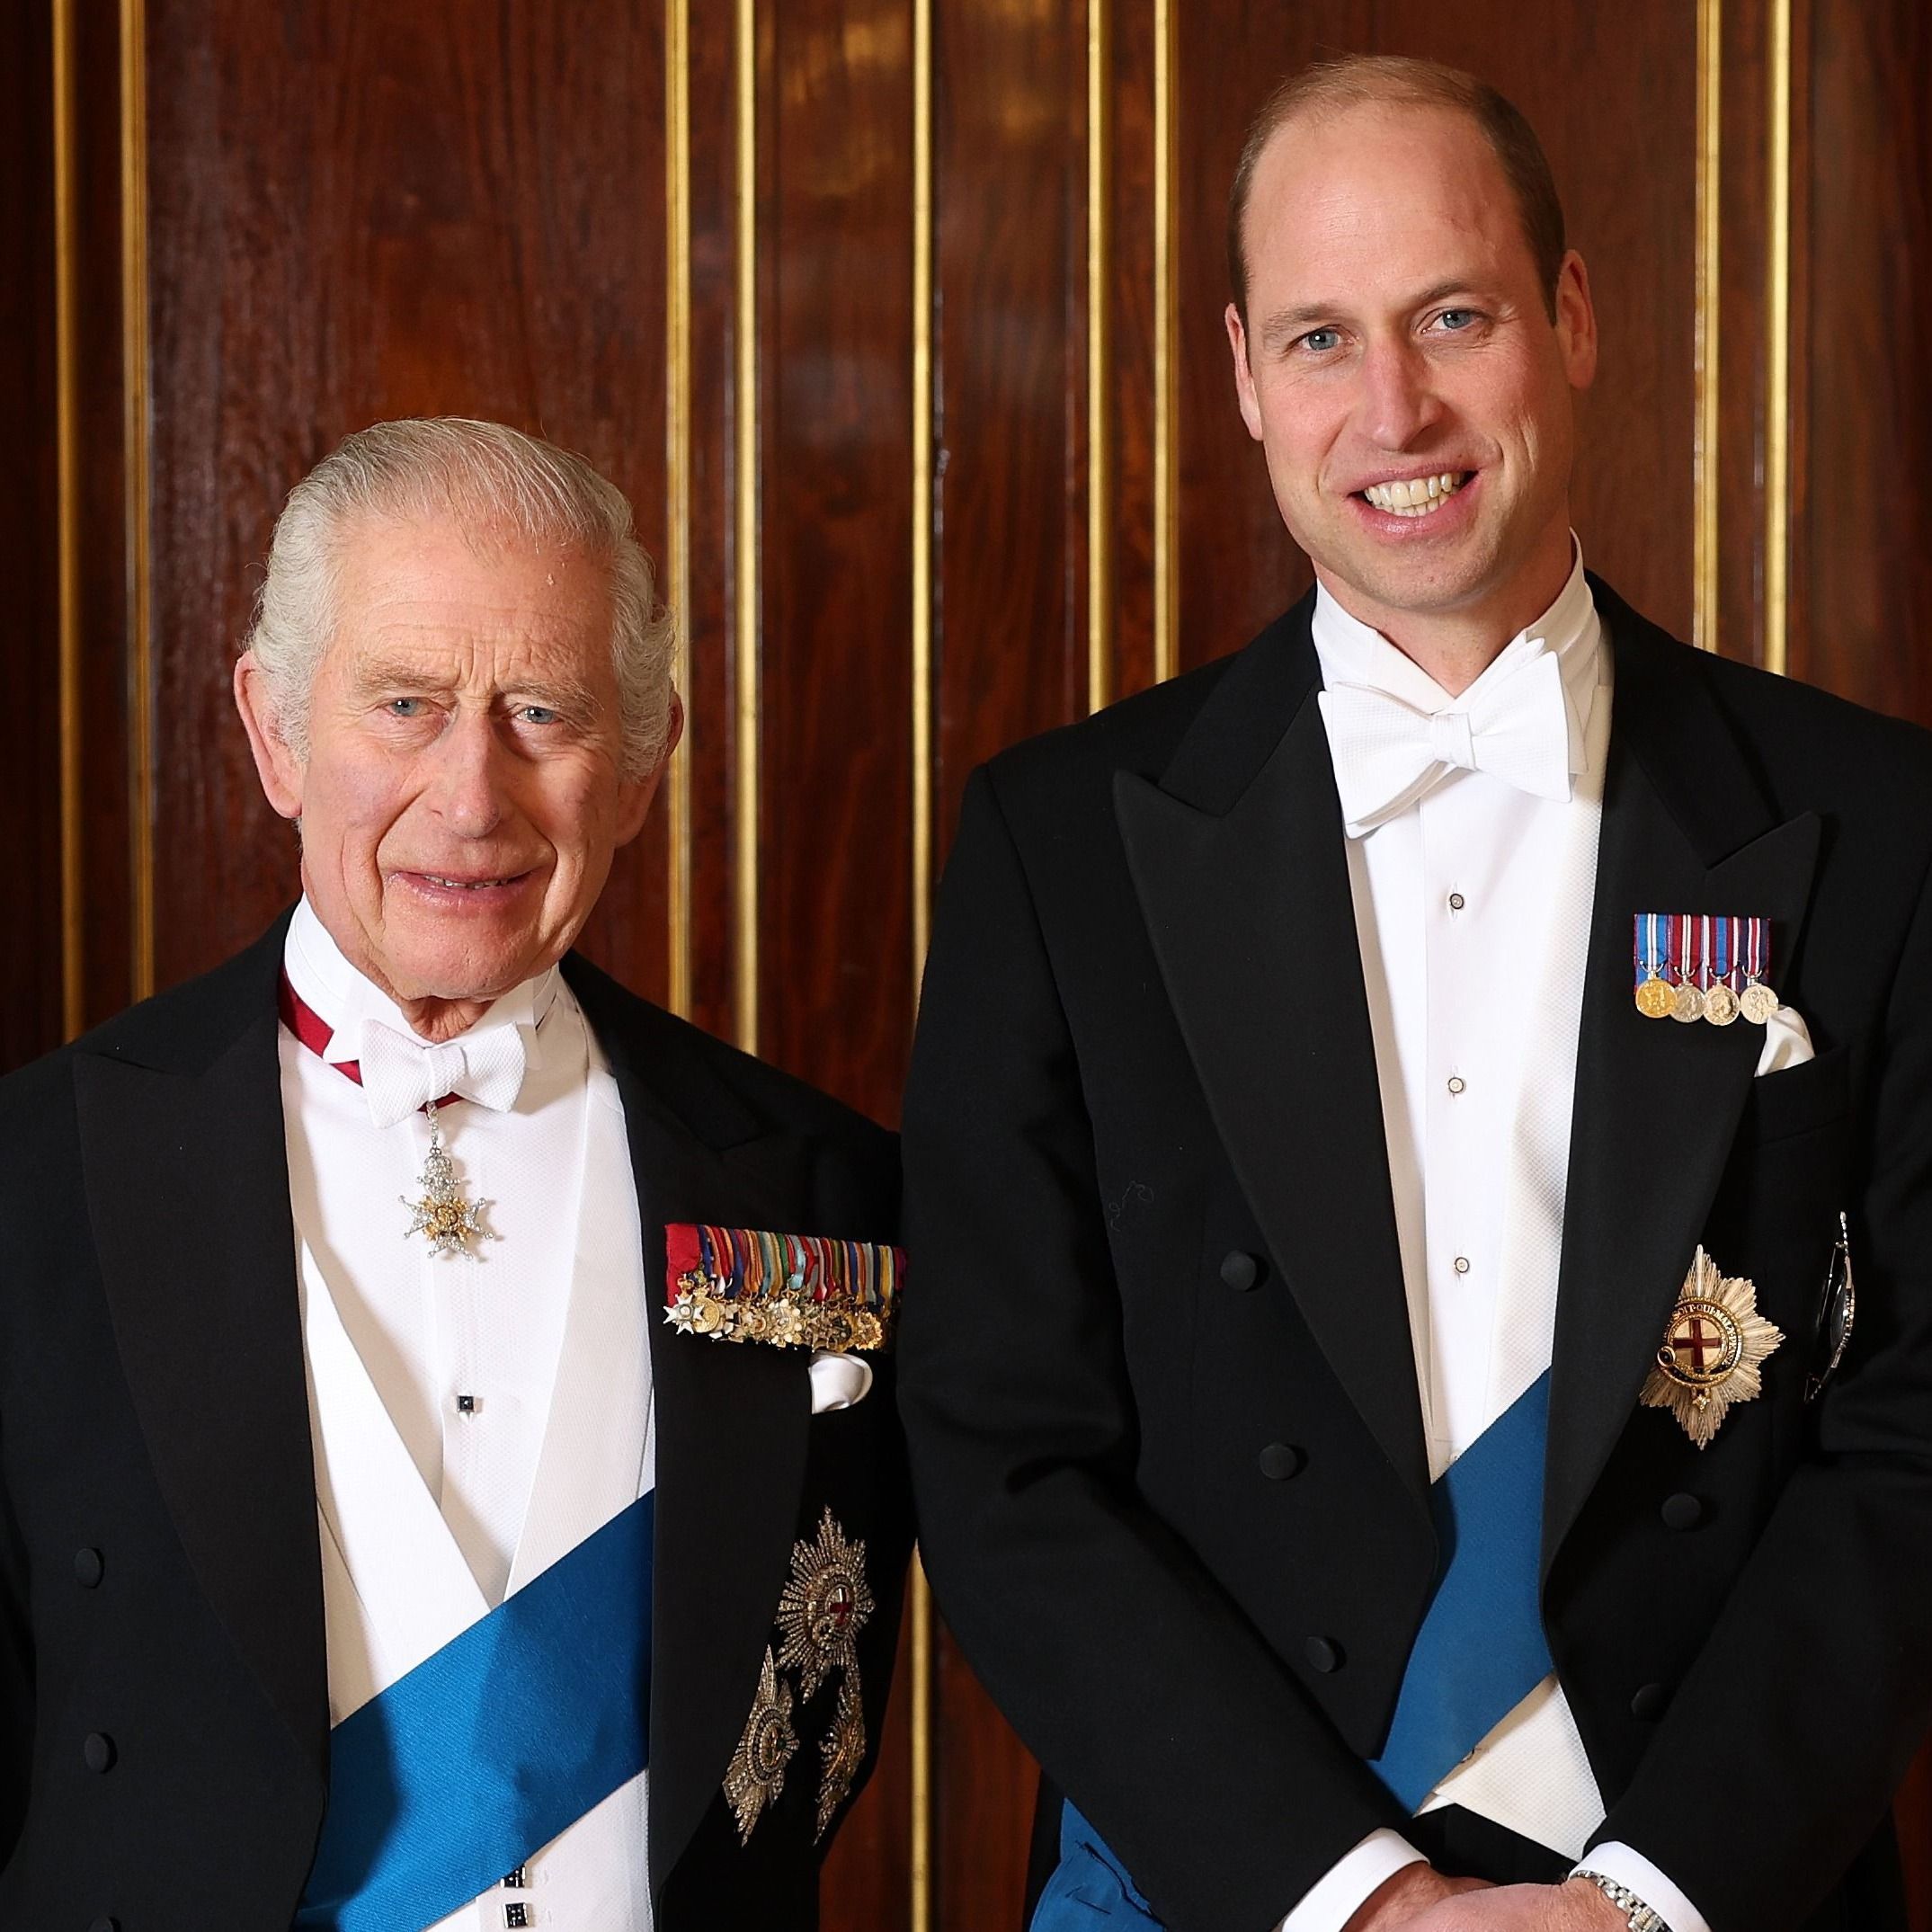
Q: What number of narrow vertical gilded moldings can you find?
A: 9